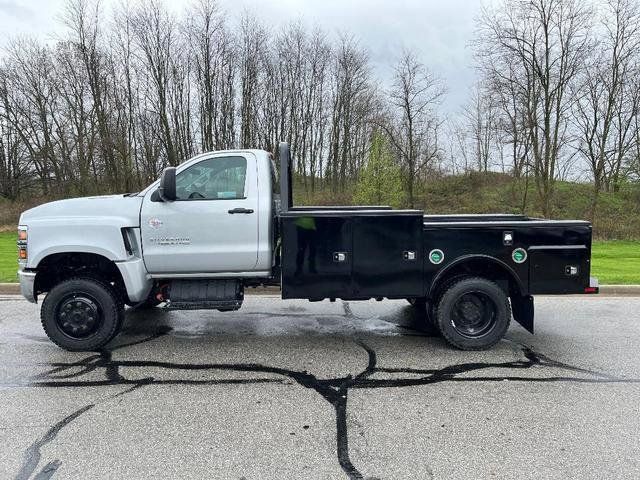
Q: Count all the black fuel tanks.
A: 1